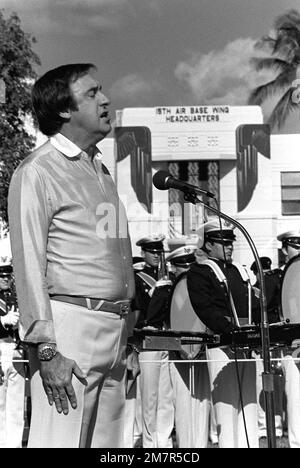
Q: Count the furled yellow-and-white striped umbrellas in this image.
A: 0